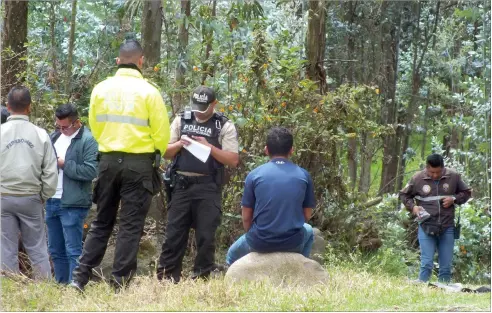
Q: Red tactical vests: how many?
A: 0